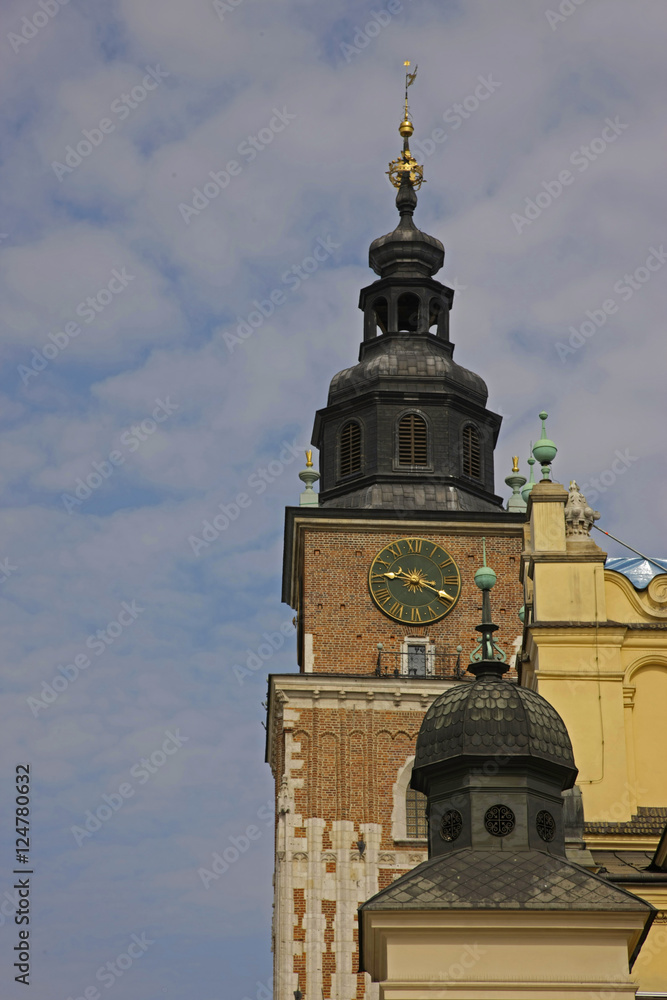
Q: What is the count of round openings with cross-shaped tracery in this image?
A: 3